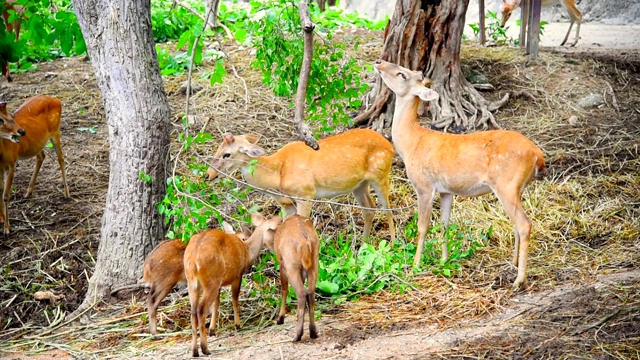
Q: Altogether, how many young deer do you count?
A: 3